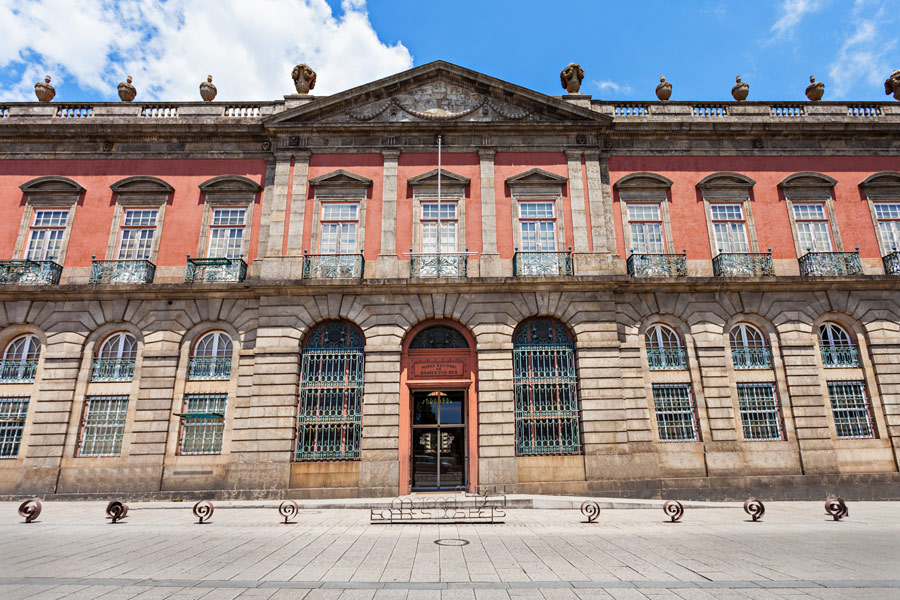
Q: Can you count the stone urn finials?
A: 9